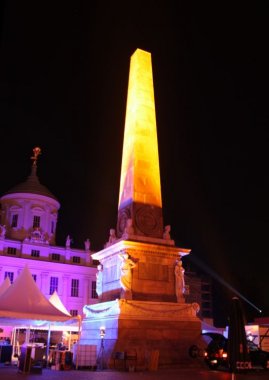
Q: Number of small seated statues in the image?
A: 3